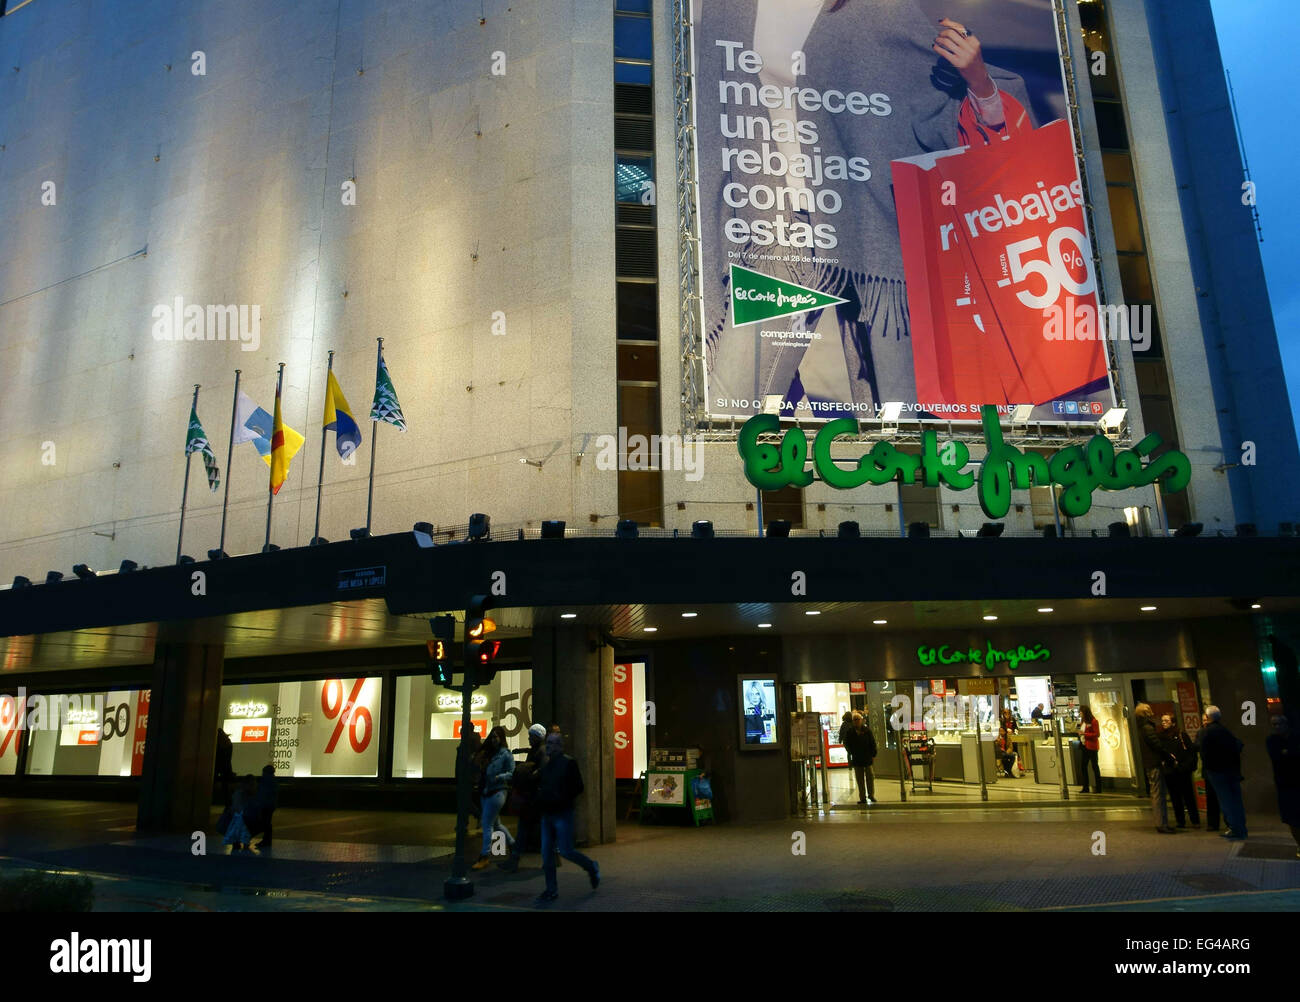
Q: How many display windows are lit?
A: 5